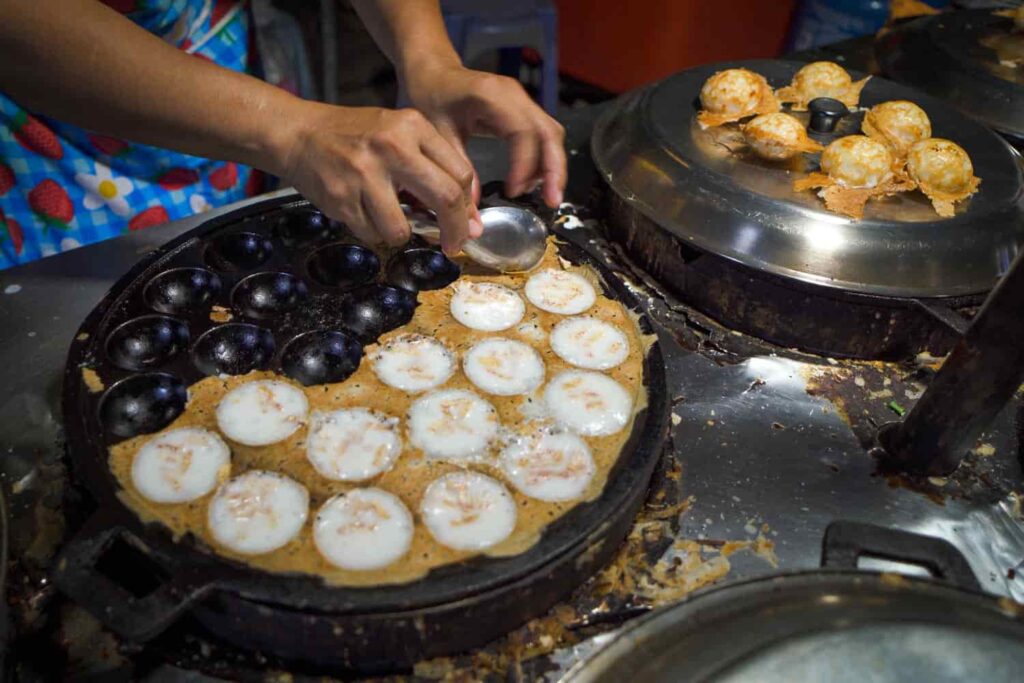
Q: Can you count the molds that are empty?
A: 11